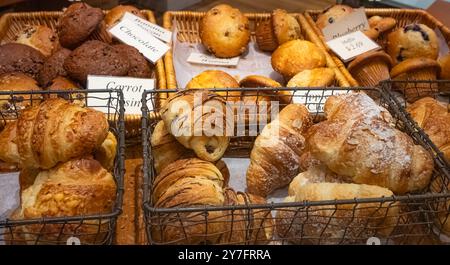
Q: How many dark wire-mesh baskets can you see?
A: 3